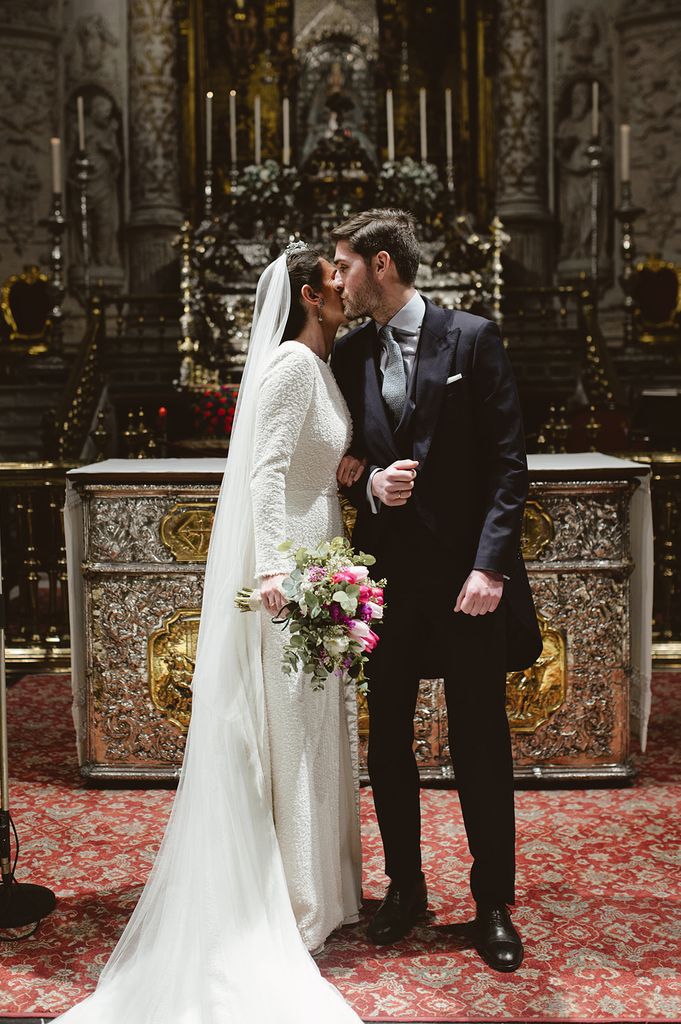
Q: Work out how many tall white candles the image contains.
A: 11